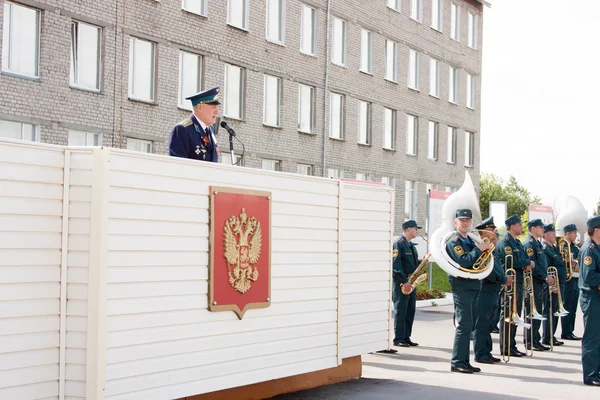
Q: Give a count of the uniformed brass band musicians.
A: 8